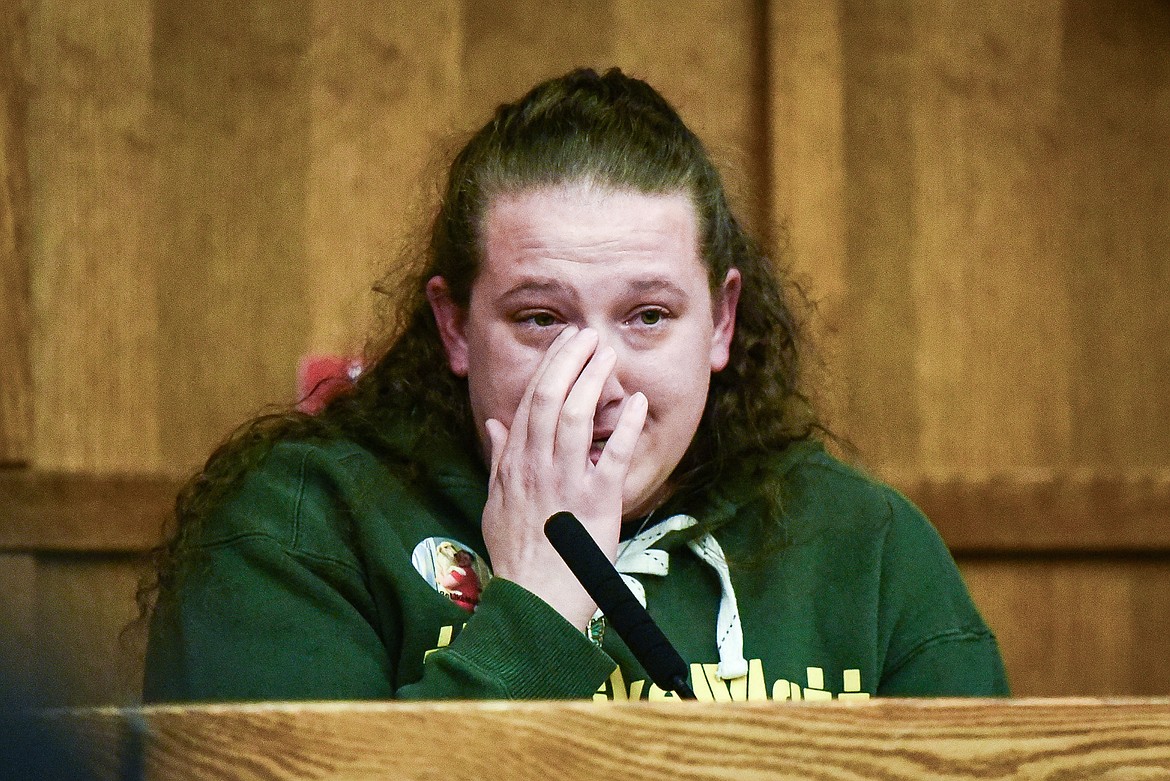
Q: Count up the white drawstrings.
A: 2